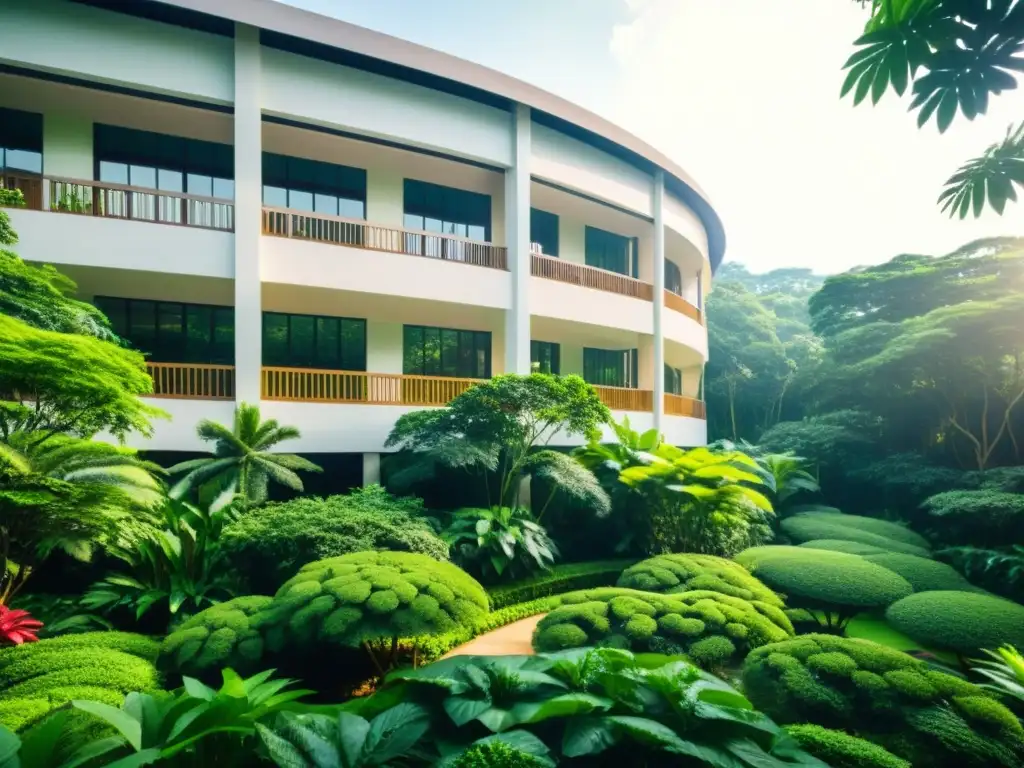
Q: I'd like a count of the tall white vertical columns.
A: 3